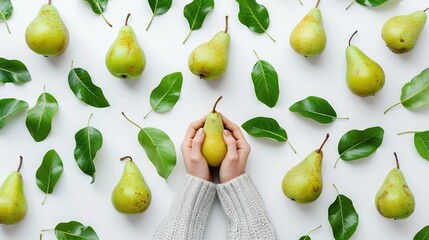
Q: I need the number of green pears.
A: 11